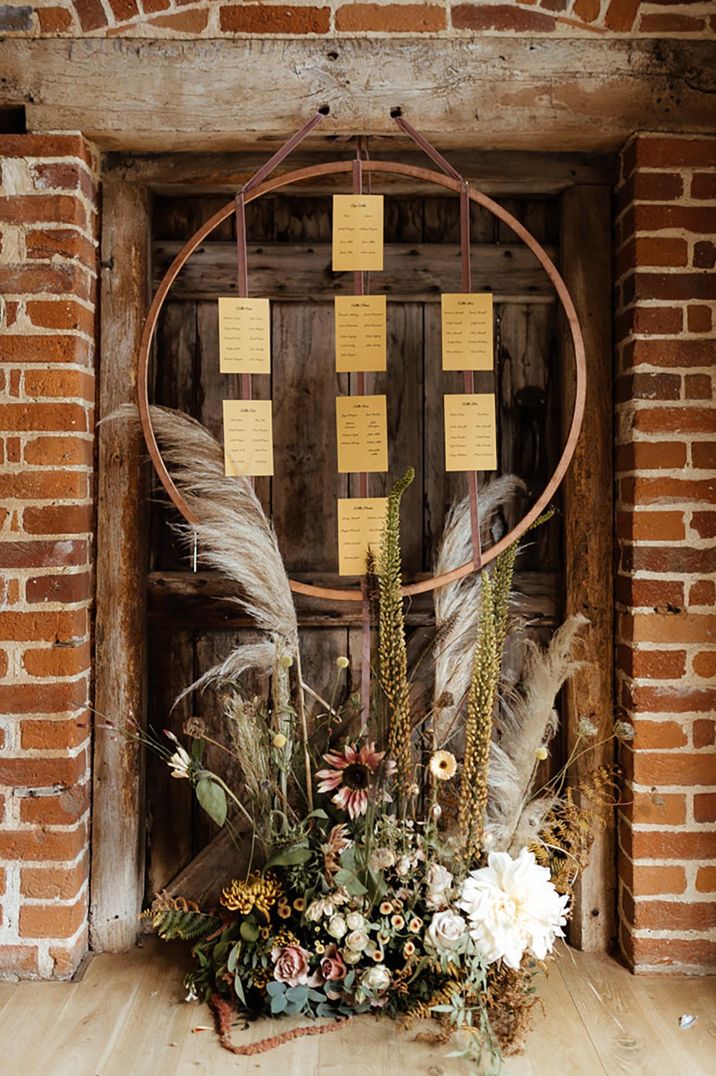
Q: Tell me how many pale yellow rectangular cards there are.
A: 8